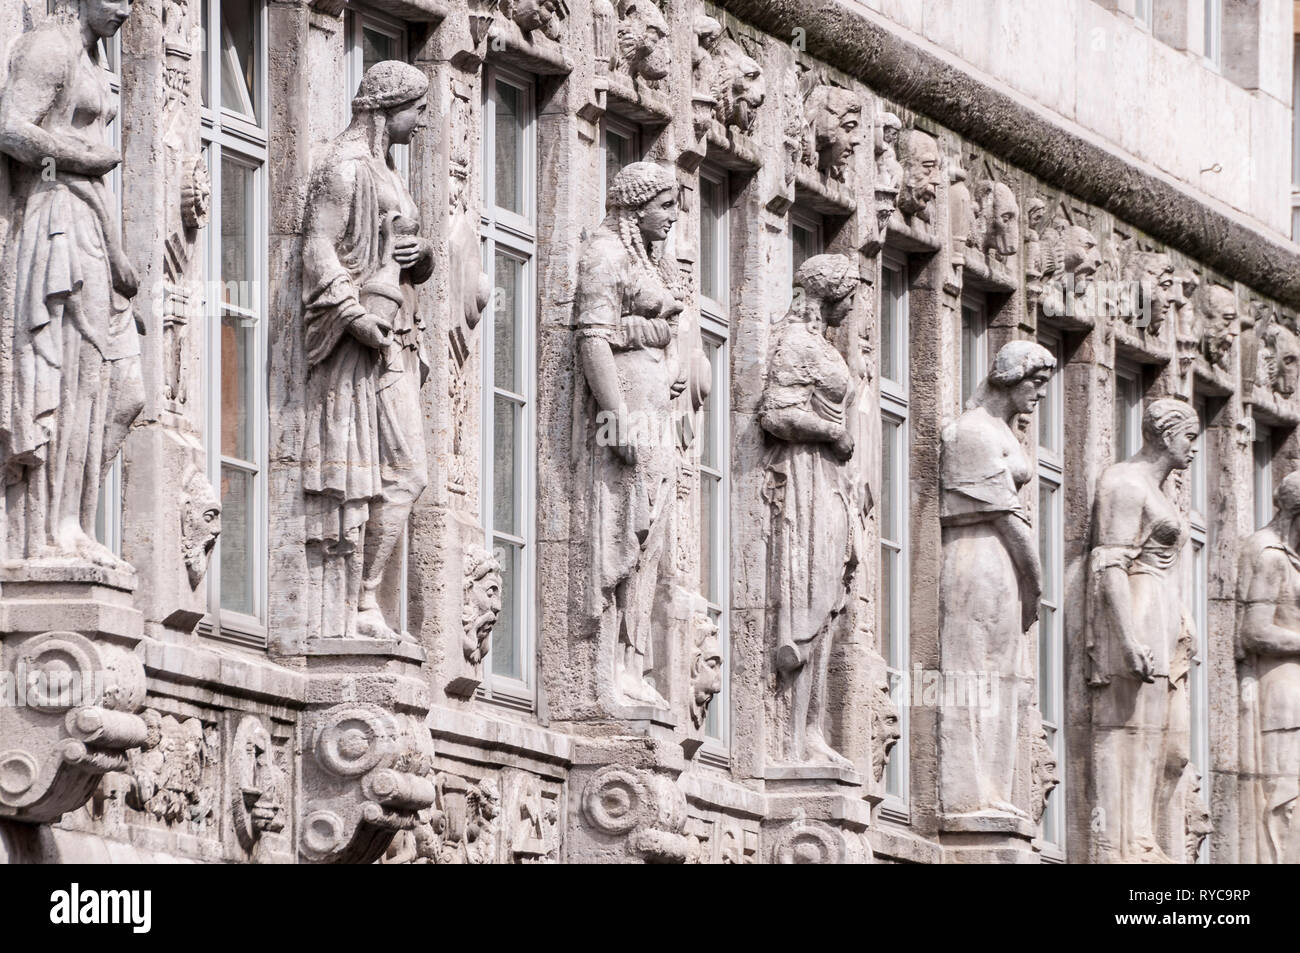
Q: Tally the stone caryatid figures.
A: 7